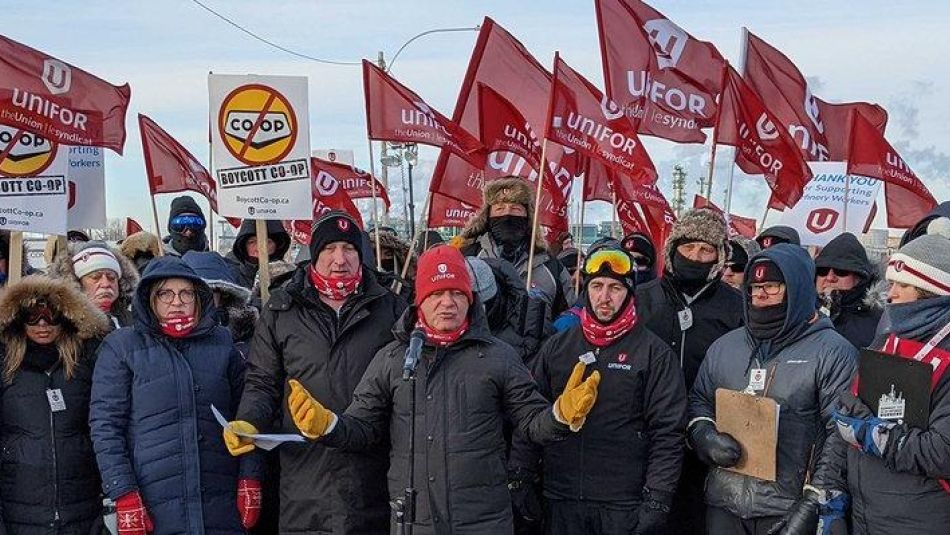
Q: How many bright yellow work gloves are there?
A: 3